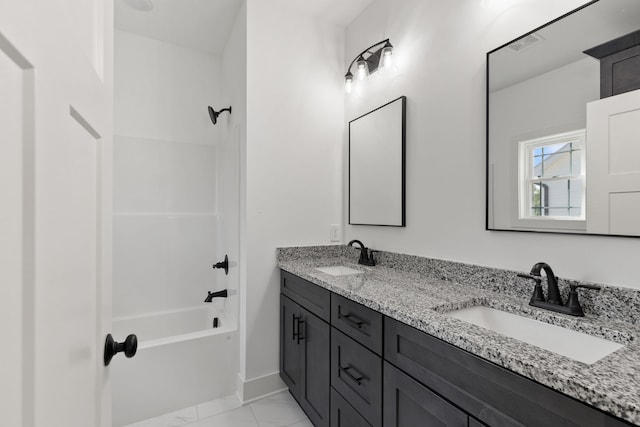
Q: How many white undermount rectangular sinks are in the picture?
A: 2